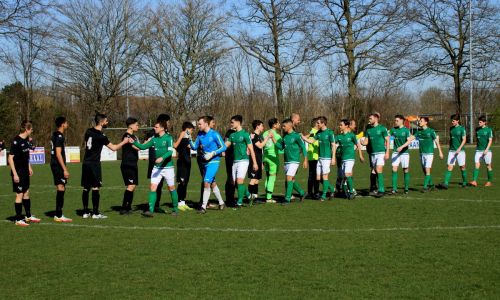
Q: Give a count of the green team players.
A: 10